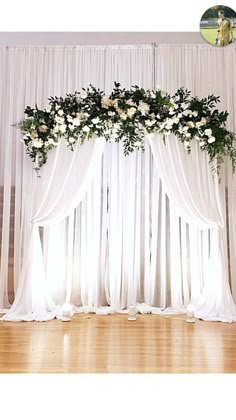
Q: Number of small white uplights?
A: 3